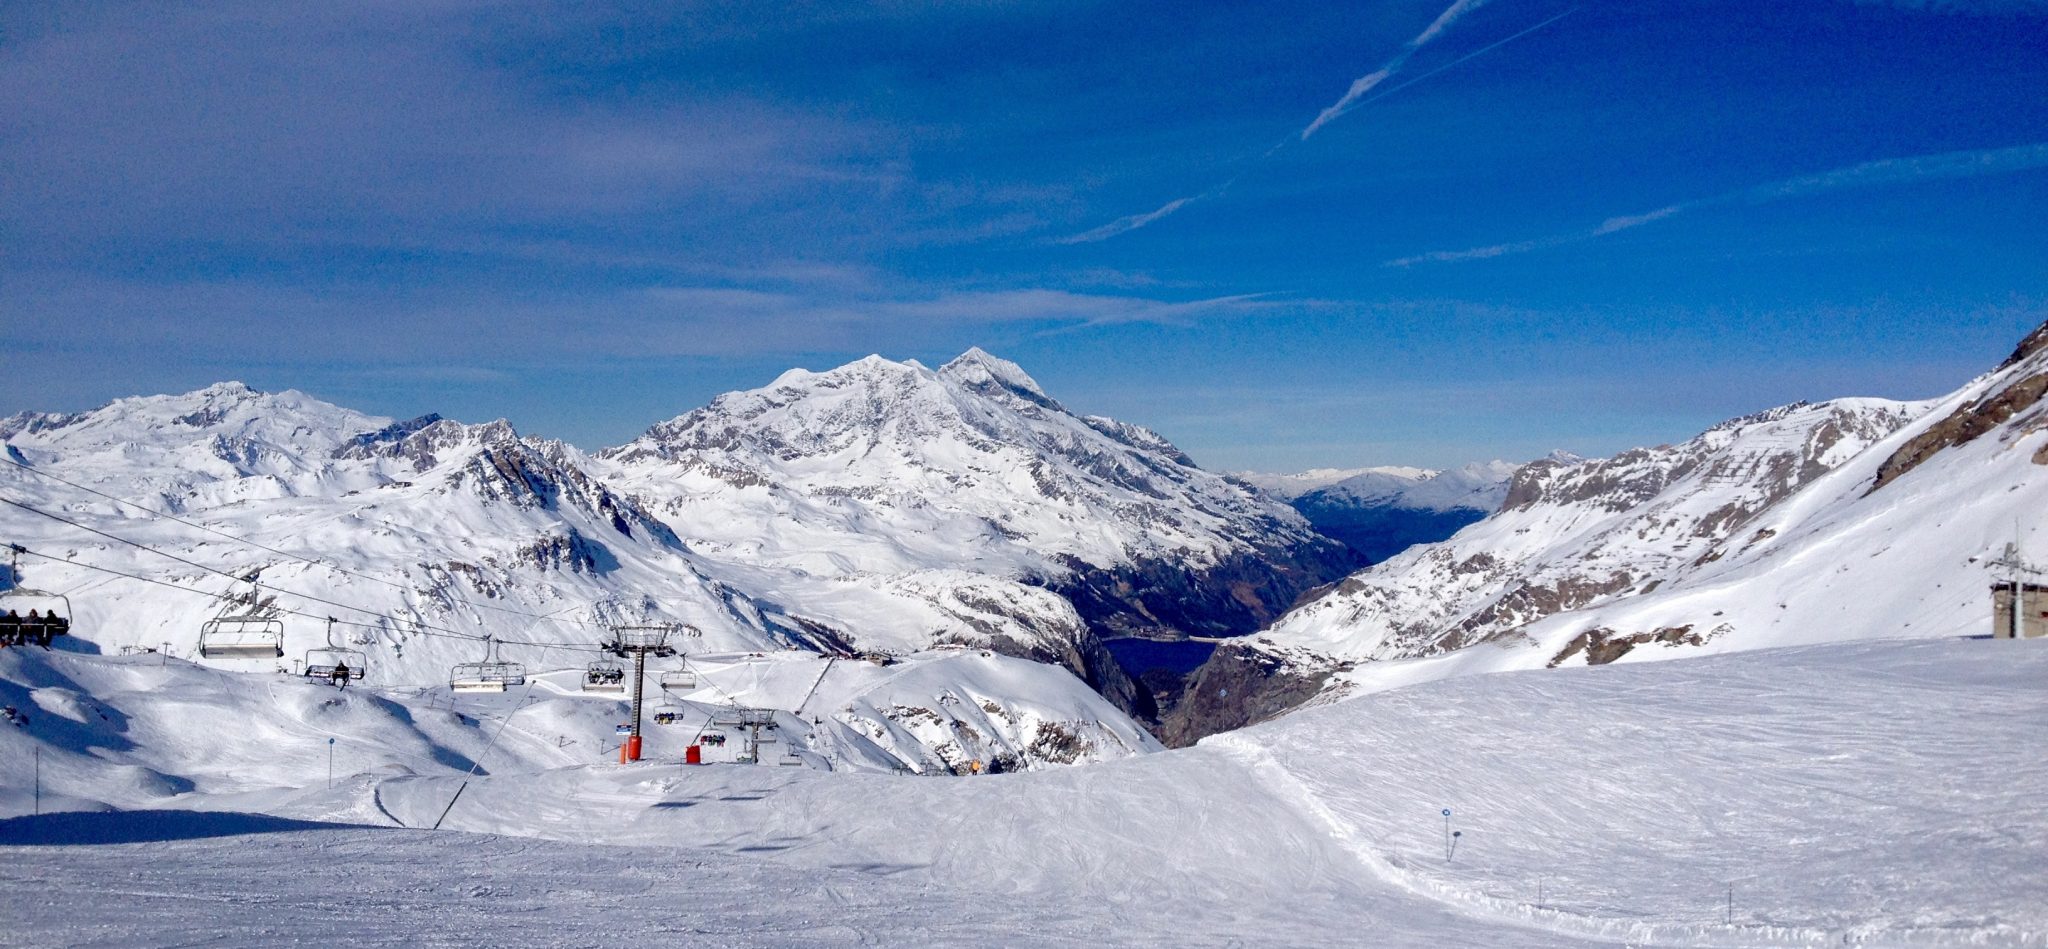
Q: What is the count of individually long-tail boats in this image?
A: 0